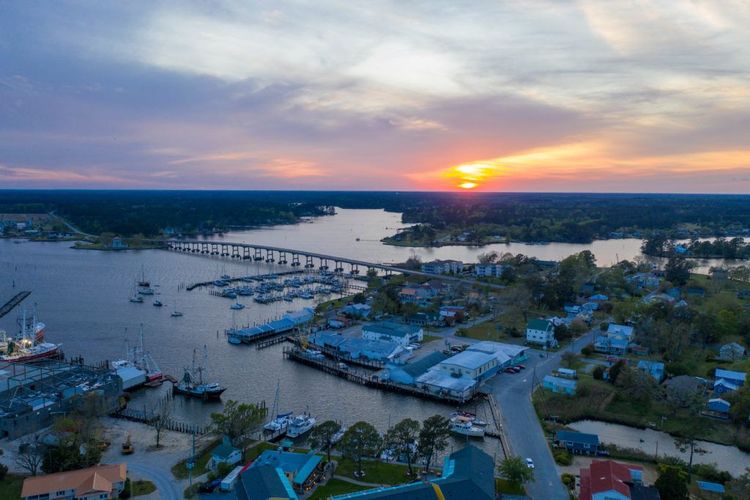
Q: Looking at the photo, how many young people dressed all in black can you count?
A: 0